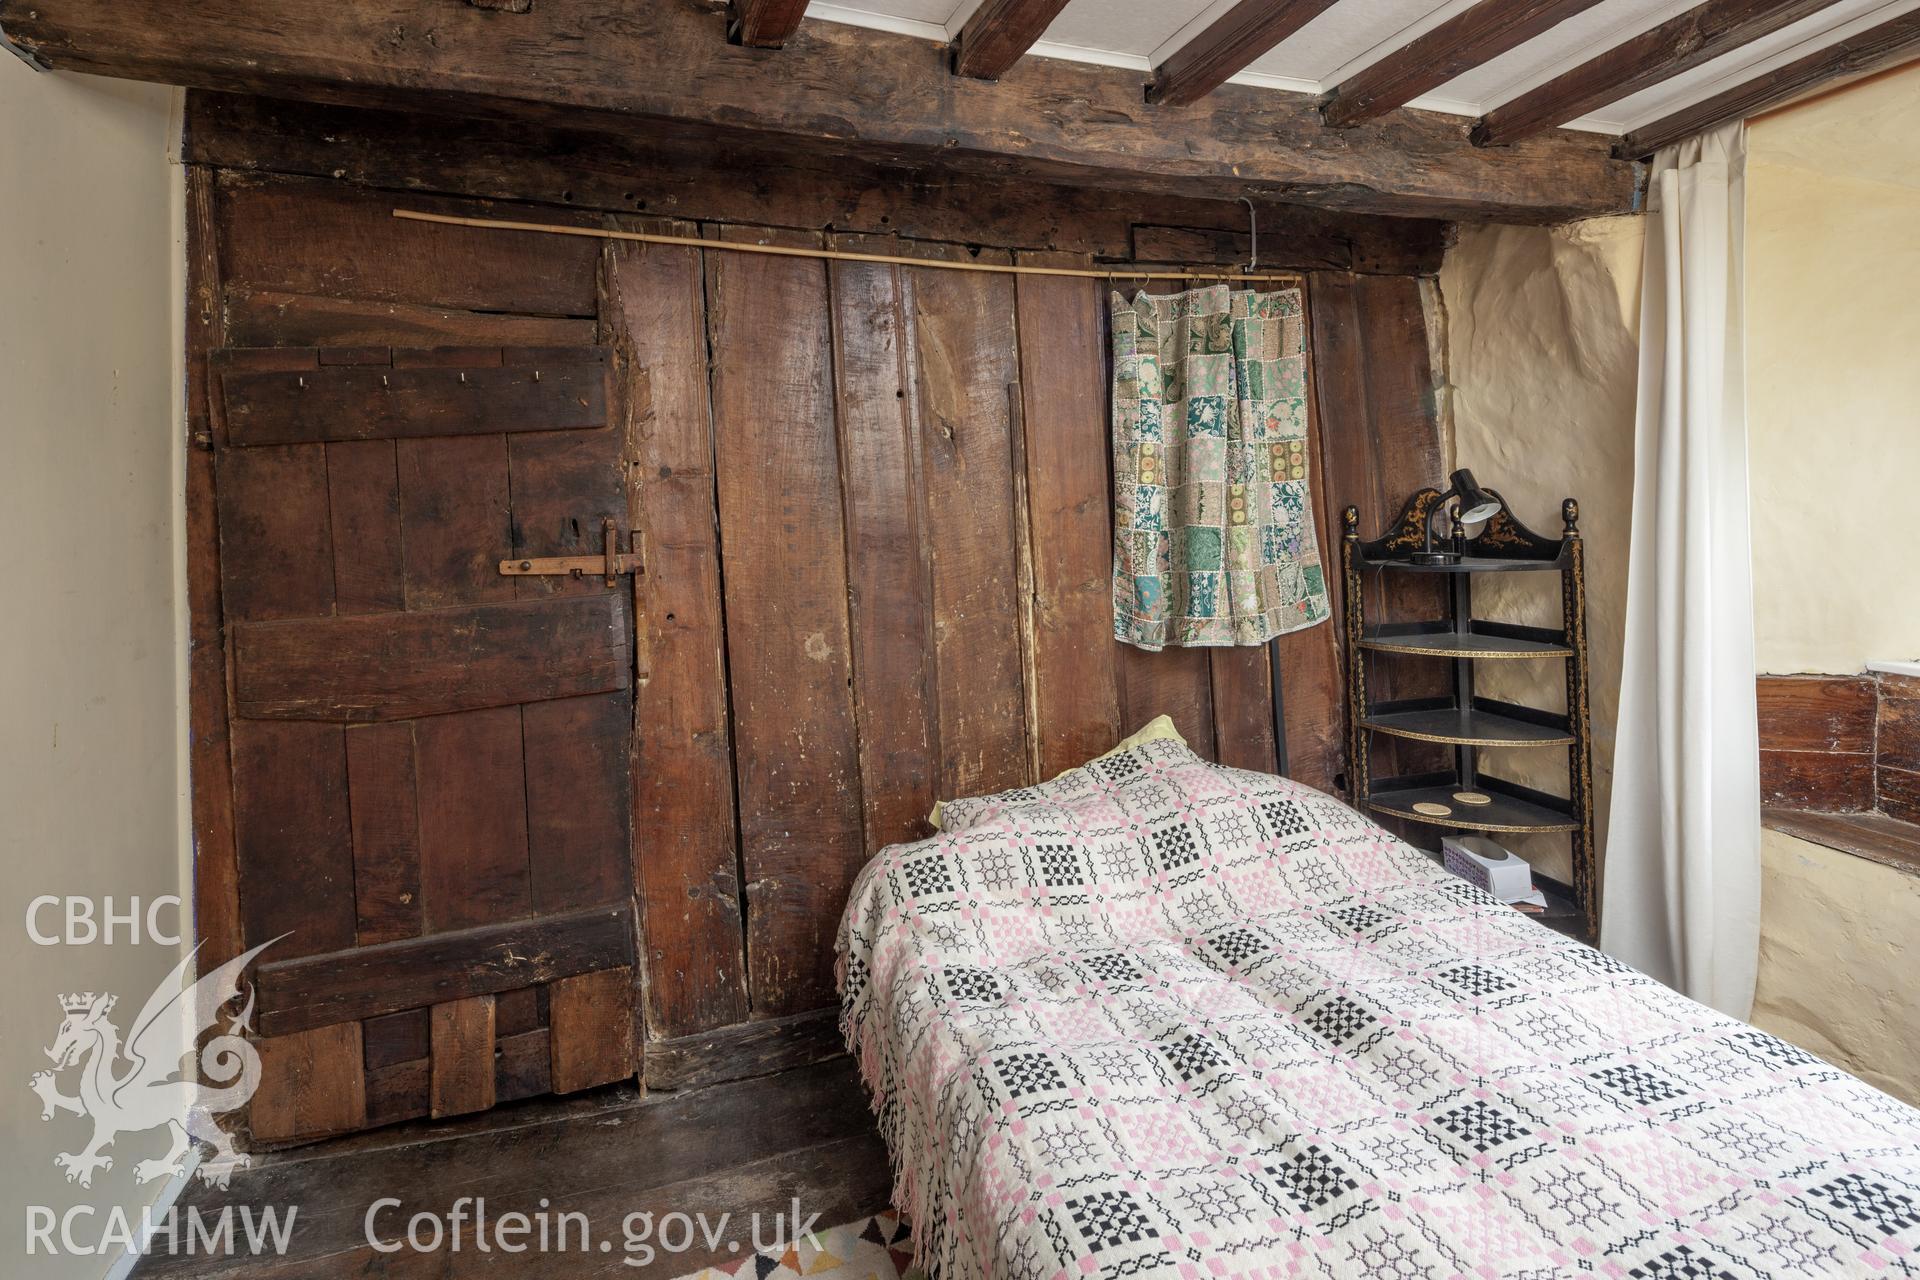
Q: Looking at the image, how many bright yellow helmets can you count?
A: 0